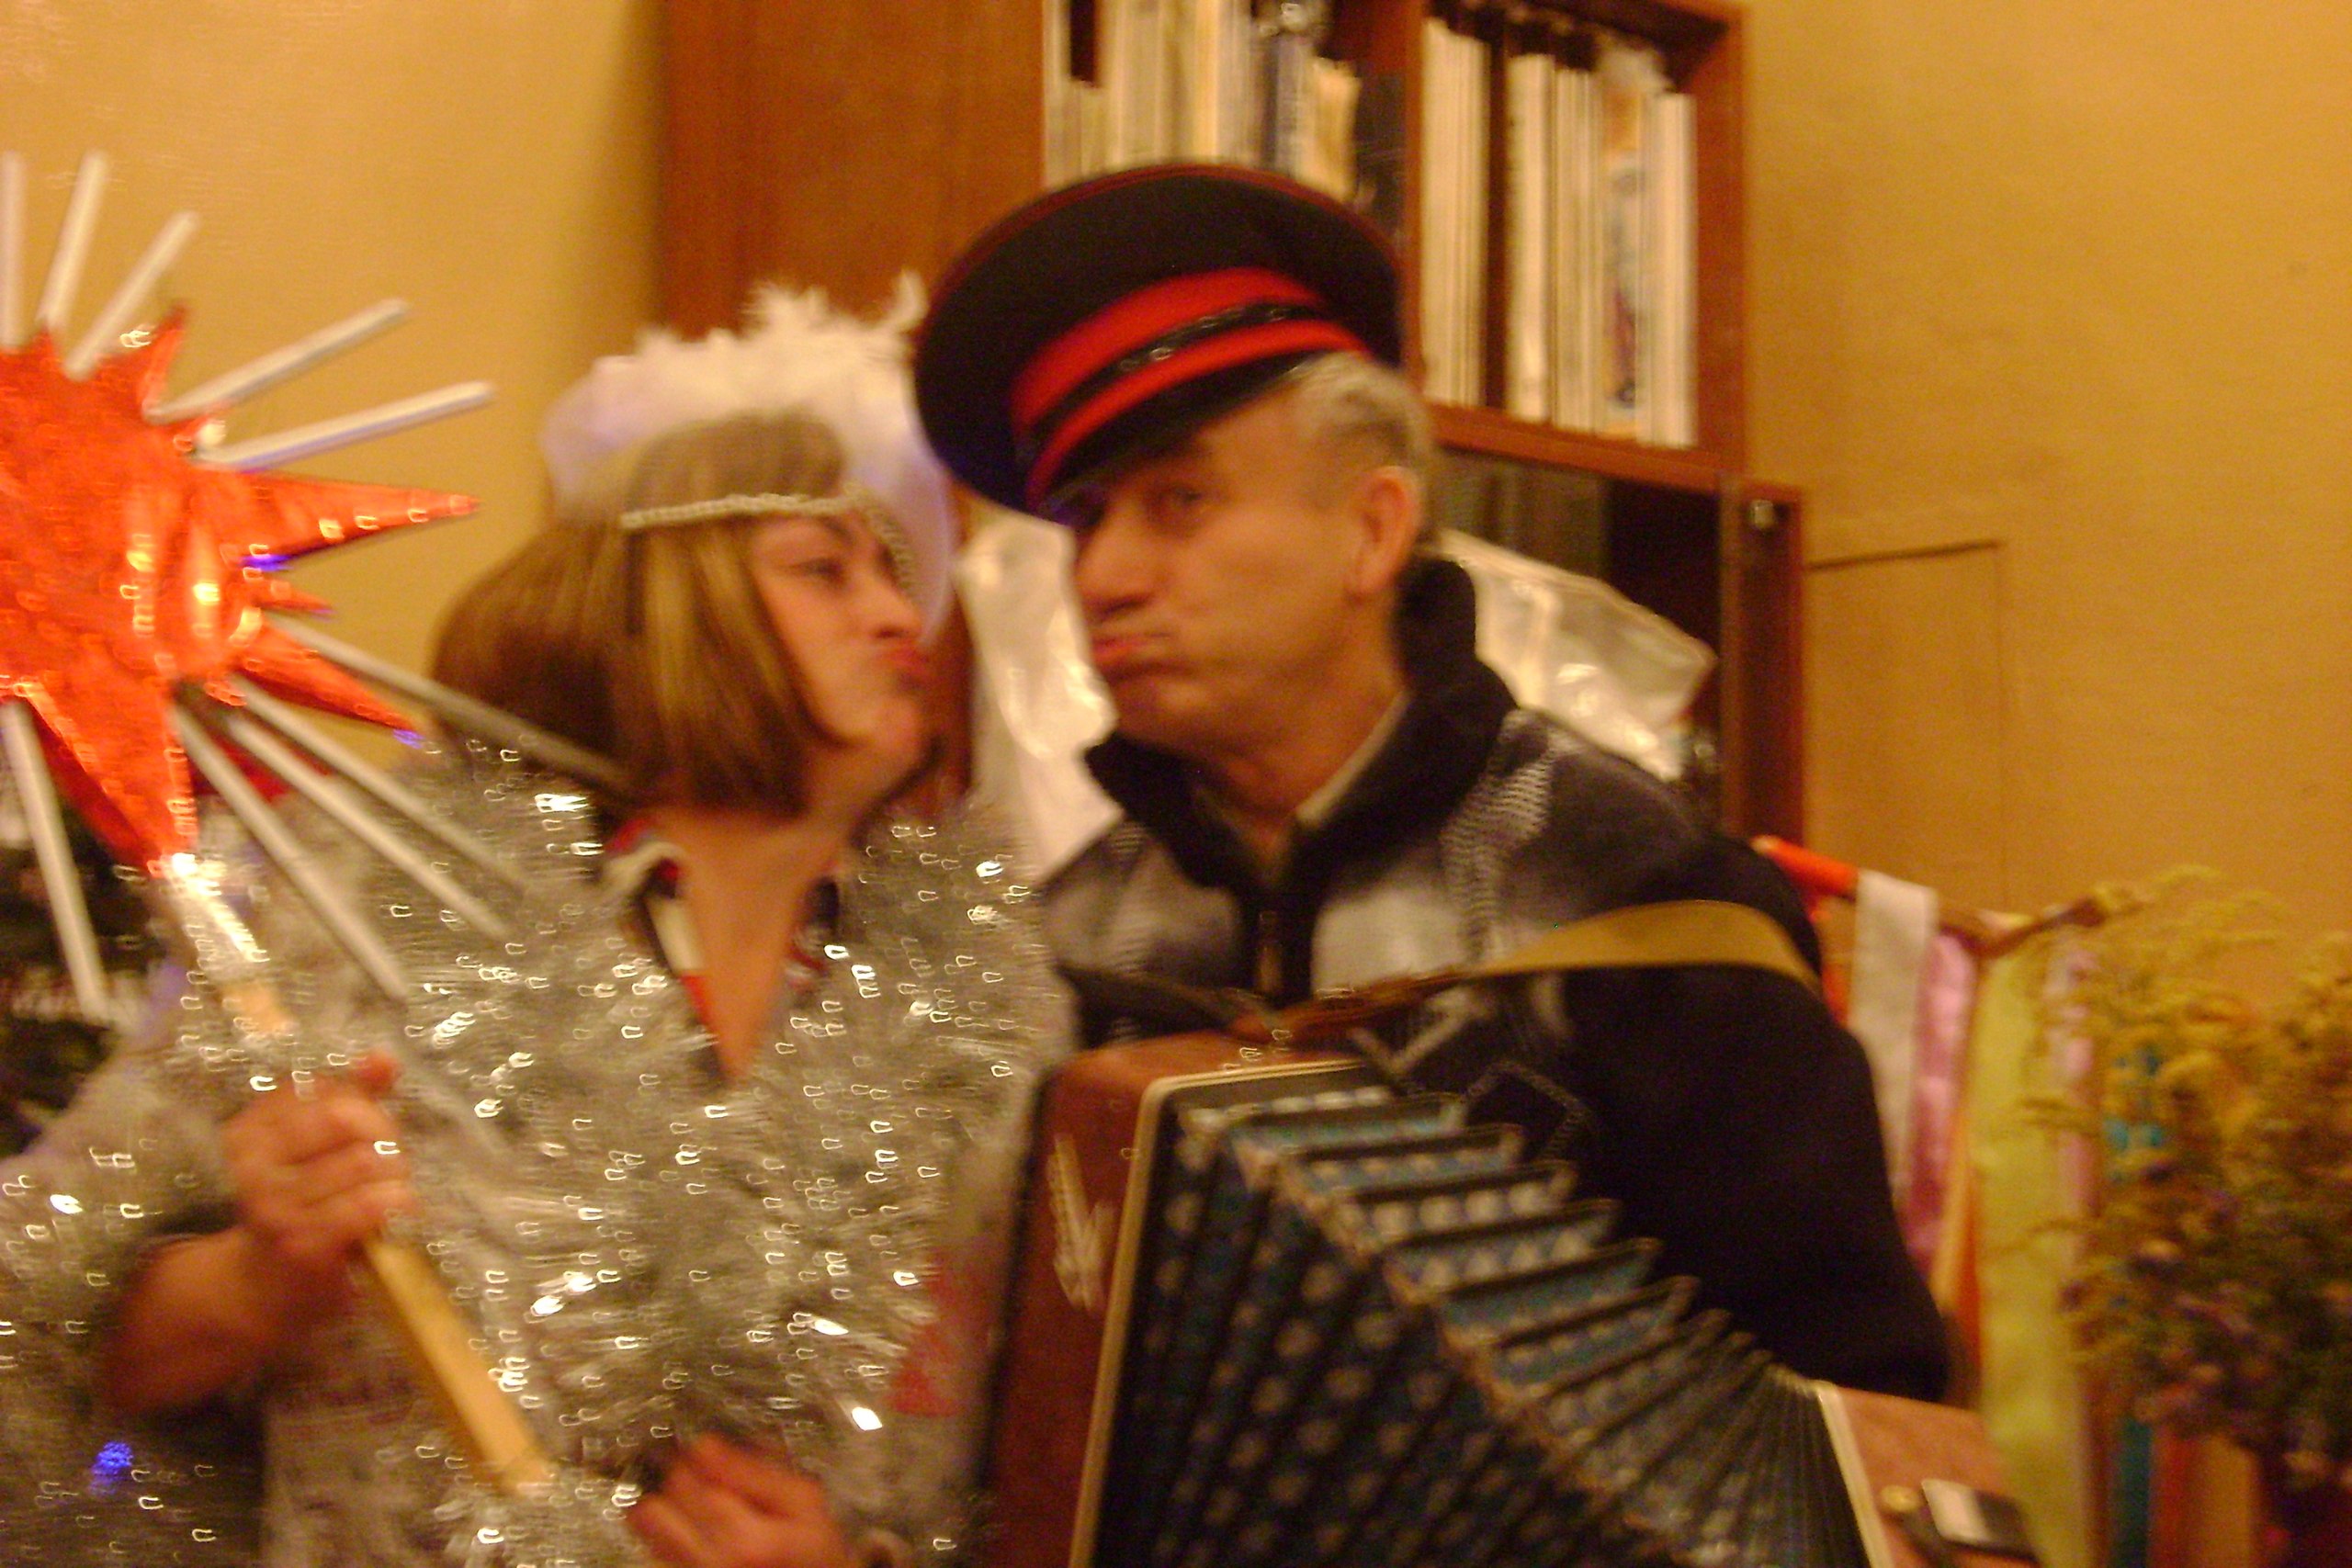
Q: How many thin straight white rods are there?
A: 10